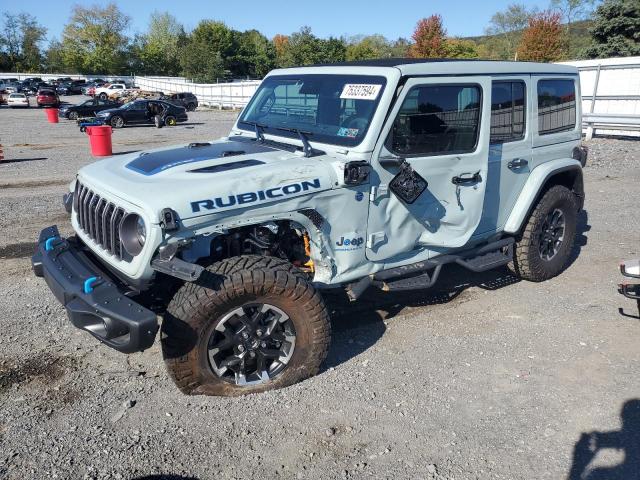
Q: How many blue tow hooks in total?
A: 2